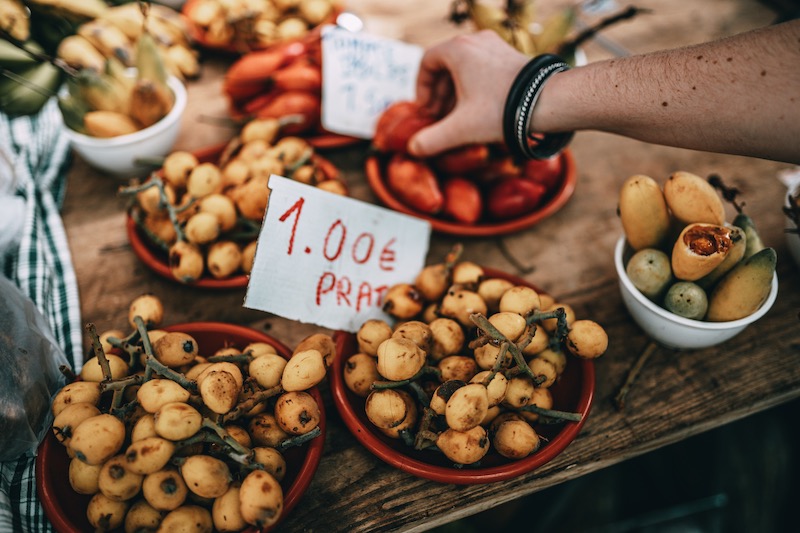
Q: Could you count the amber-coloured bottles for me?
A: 0